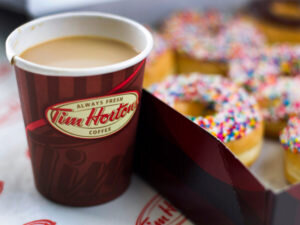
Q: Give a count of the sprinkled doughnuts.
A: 6